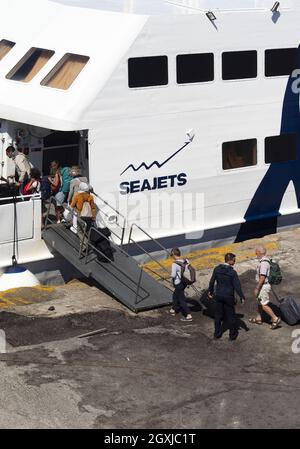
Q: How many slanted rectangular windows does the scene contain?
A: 3